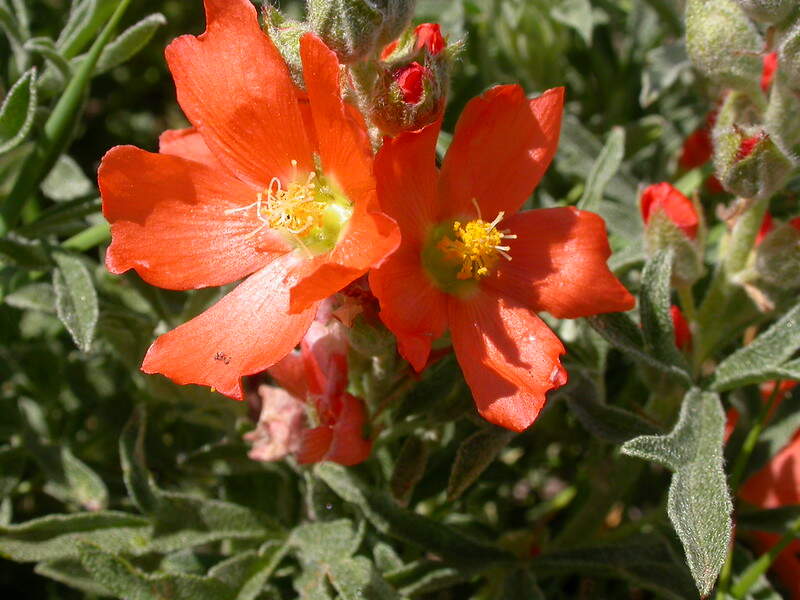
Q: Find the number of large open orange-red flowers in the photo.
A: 2